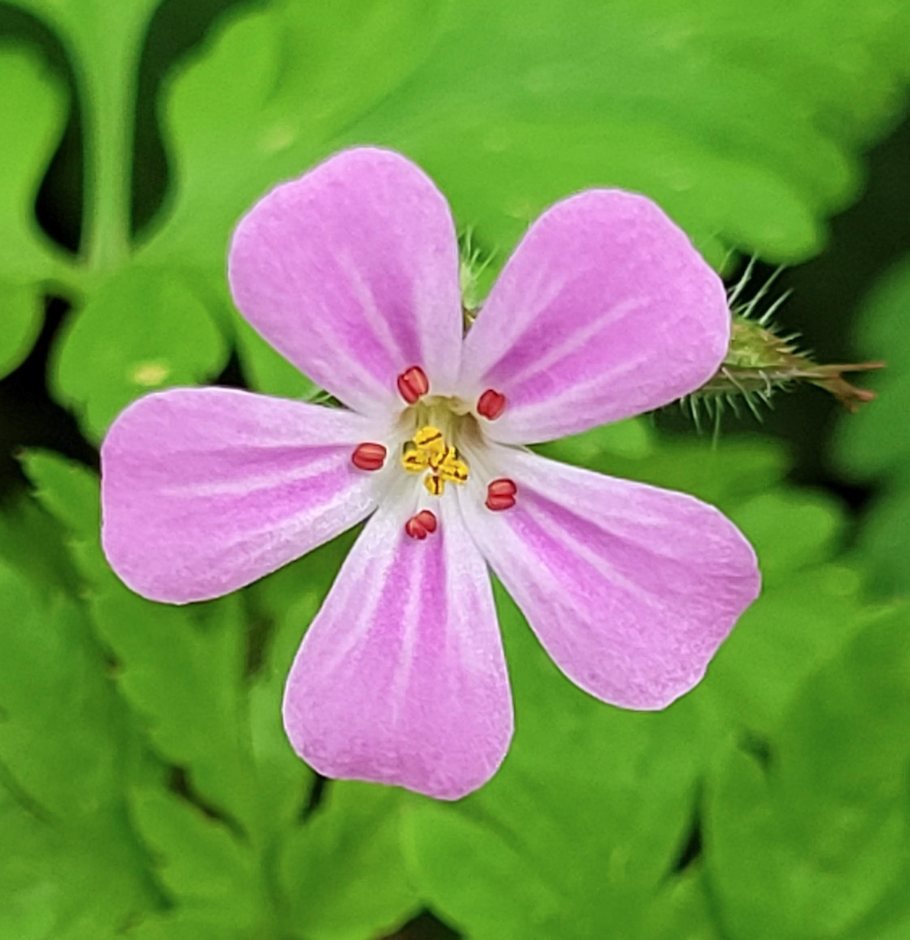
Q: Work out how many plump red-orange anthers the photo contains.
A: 5